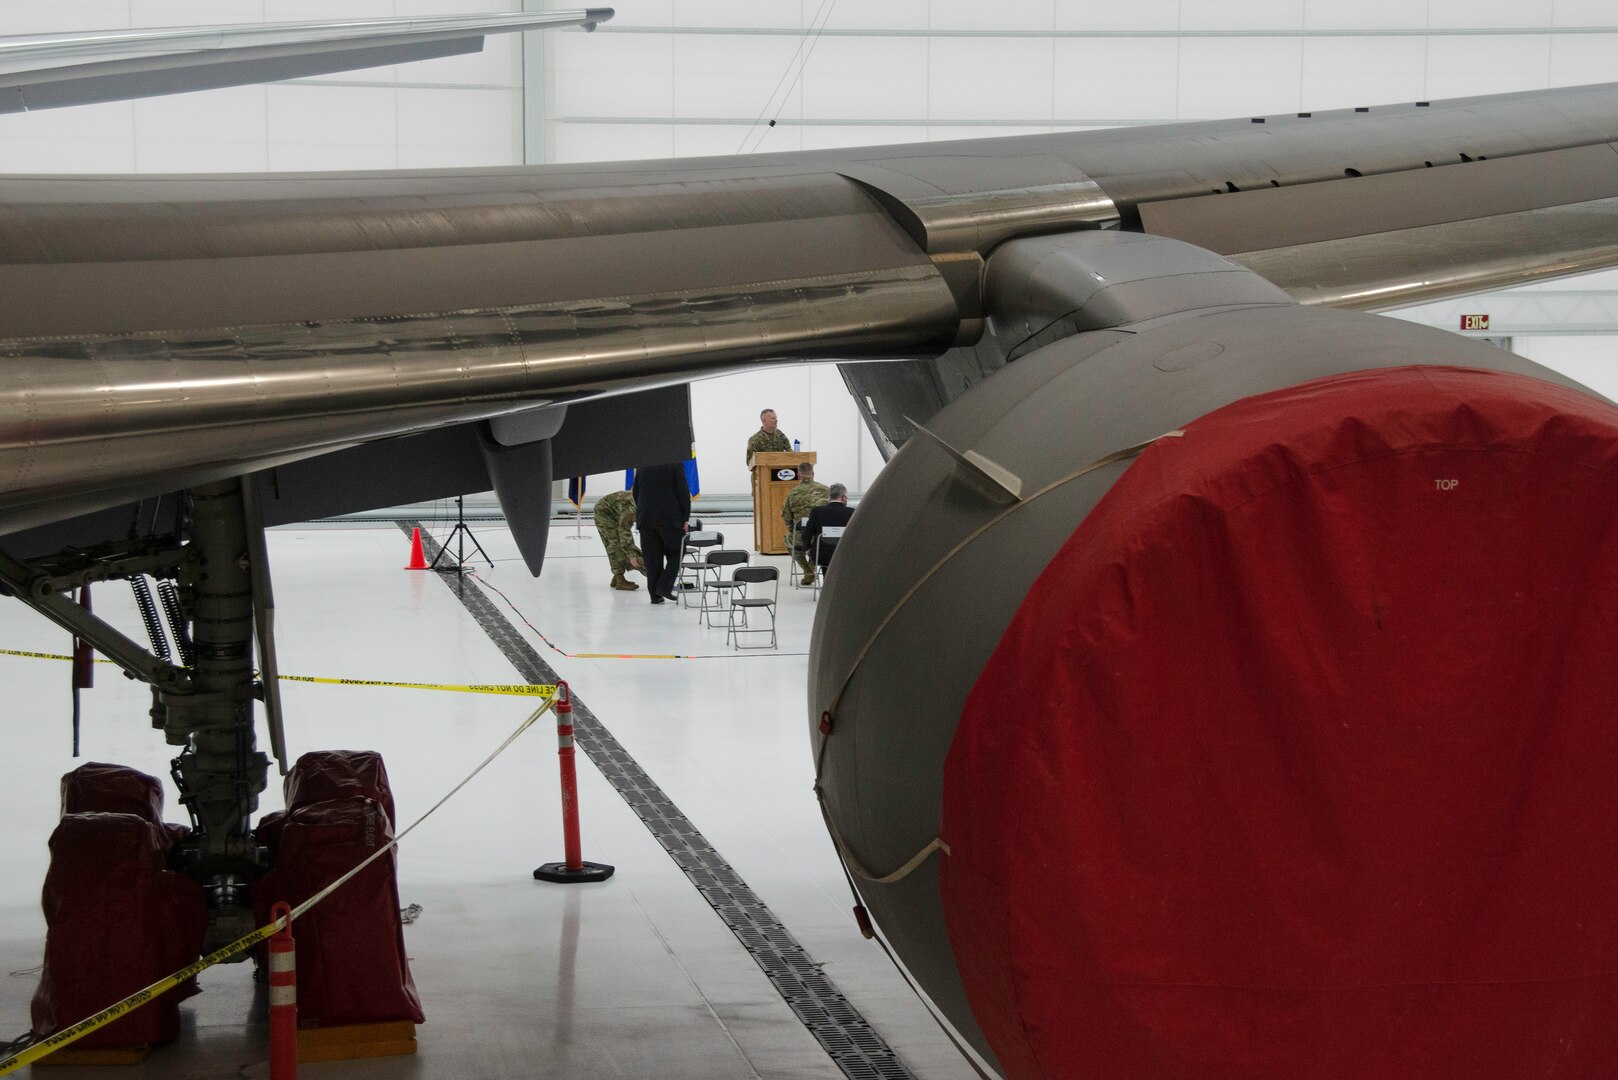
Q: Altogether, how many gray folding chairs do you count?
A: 6